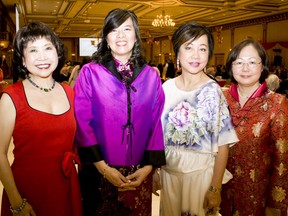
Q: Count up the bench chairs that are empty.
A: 0